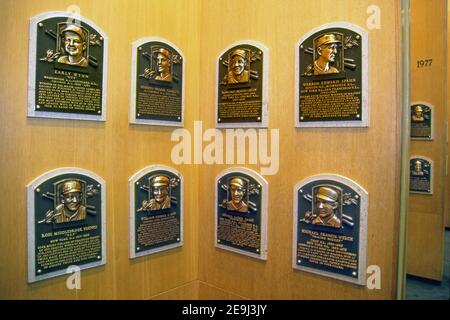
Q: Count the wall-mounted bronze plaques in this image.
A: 10